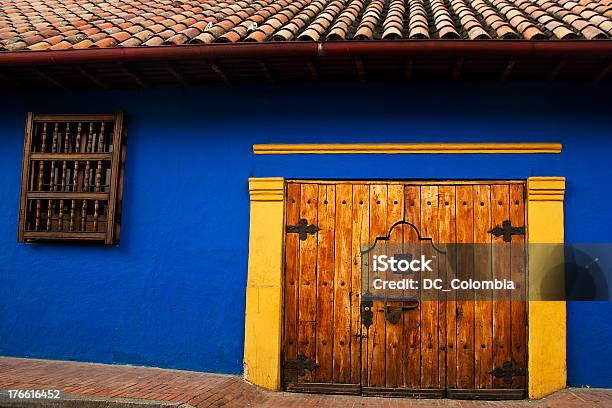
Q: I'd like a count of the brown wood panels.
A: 14